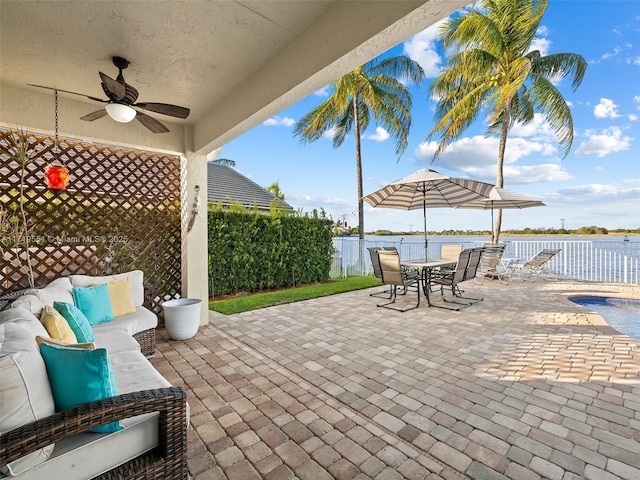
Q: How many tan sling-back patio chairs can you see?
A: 6